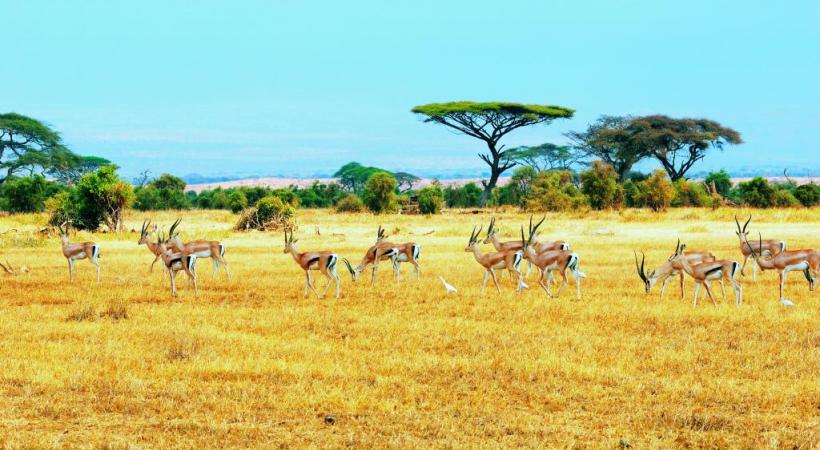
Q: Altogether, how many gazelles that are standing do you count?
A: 15